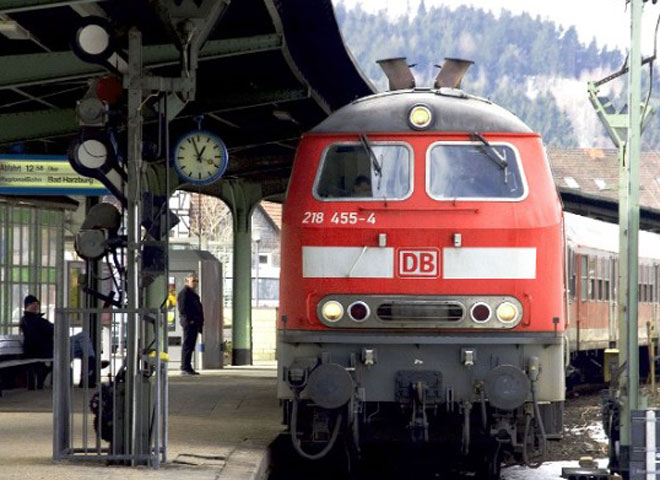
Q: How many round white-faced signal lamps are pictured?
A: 2